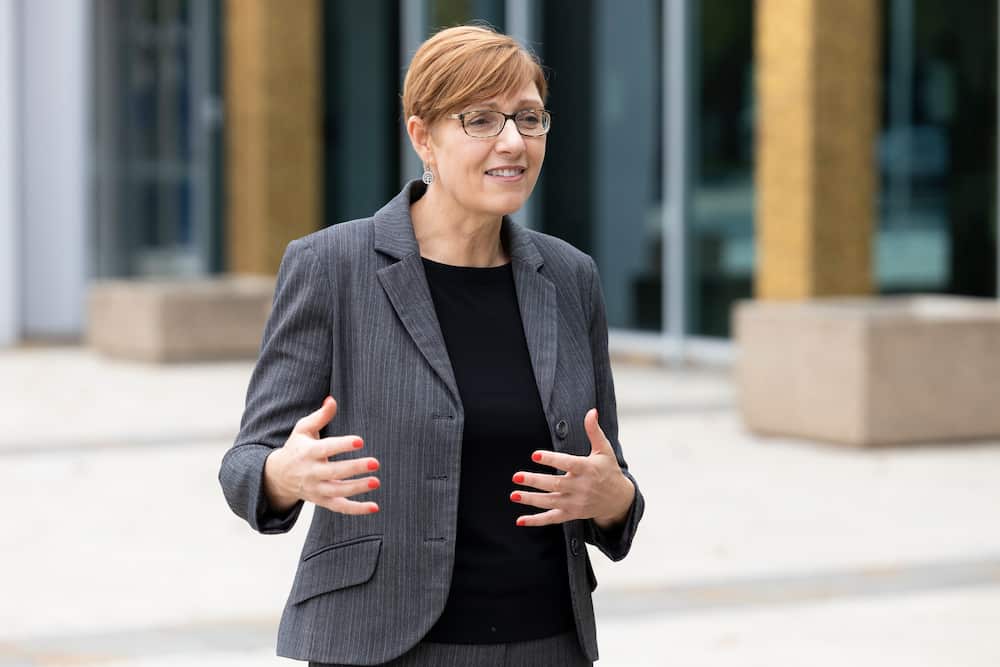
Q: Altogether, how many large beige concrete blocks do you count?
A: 2